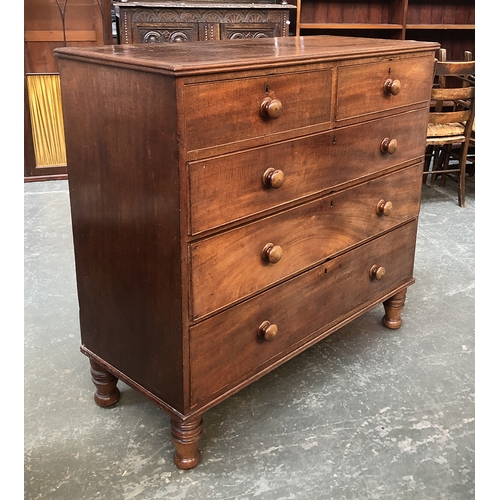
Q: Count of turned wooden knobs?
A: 8